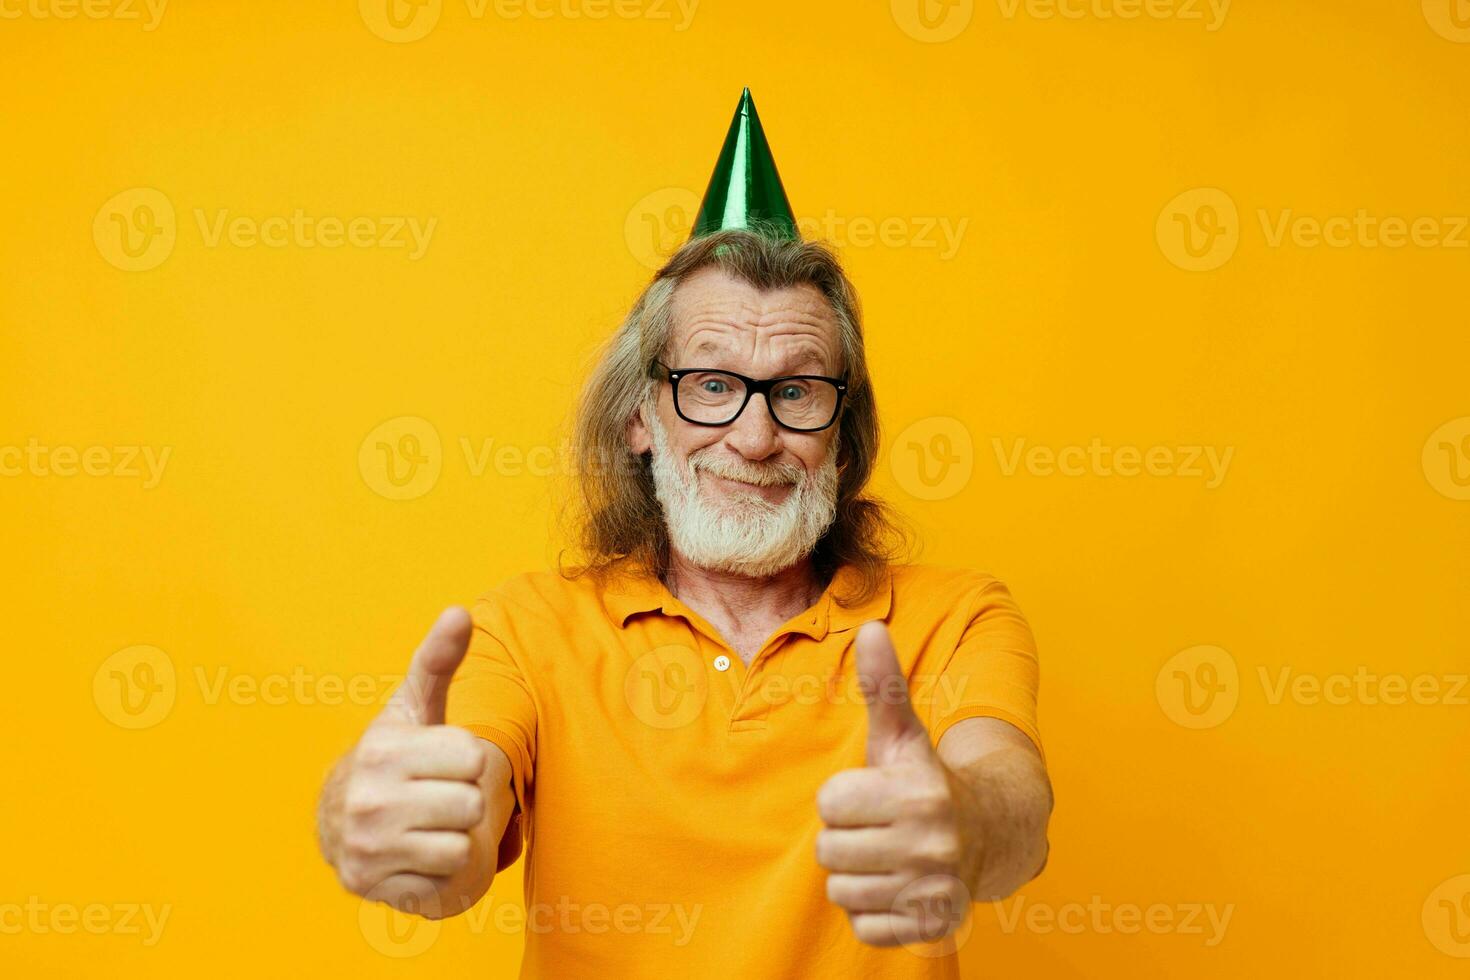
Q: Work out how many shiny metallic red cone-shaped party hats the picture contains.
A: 0